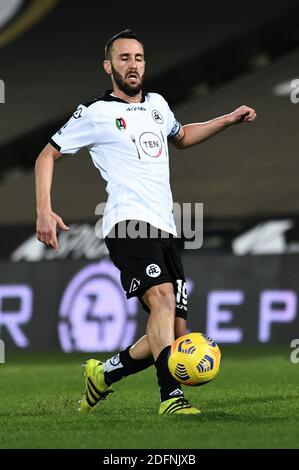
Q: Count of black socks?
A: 2